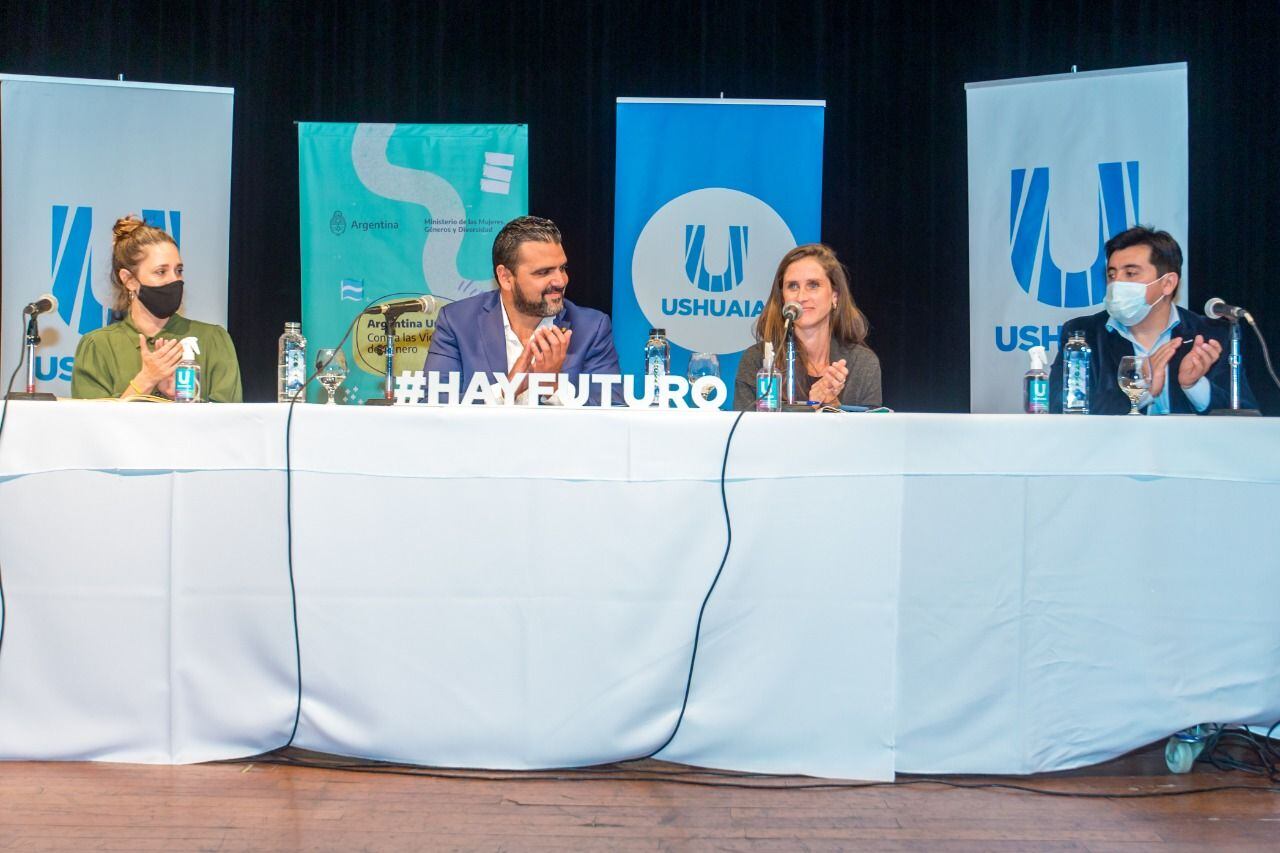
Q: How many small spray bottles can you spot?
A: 3